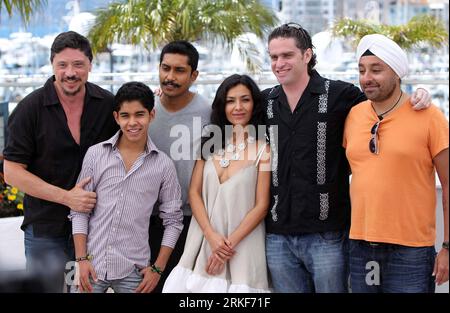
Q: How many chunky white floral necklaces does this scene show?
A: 1